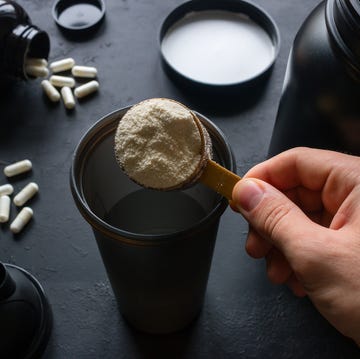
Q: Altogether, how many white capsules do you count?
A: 13